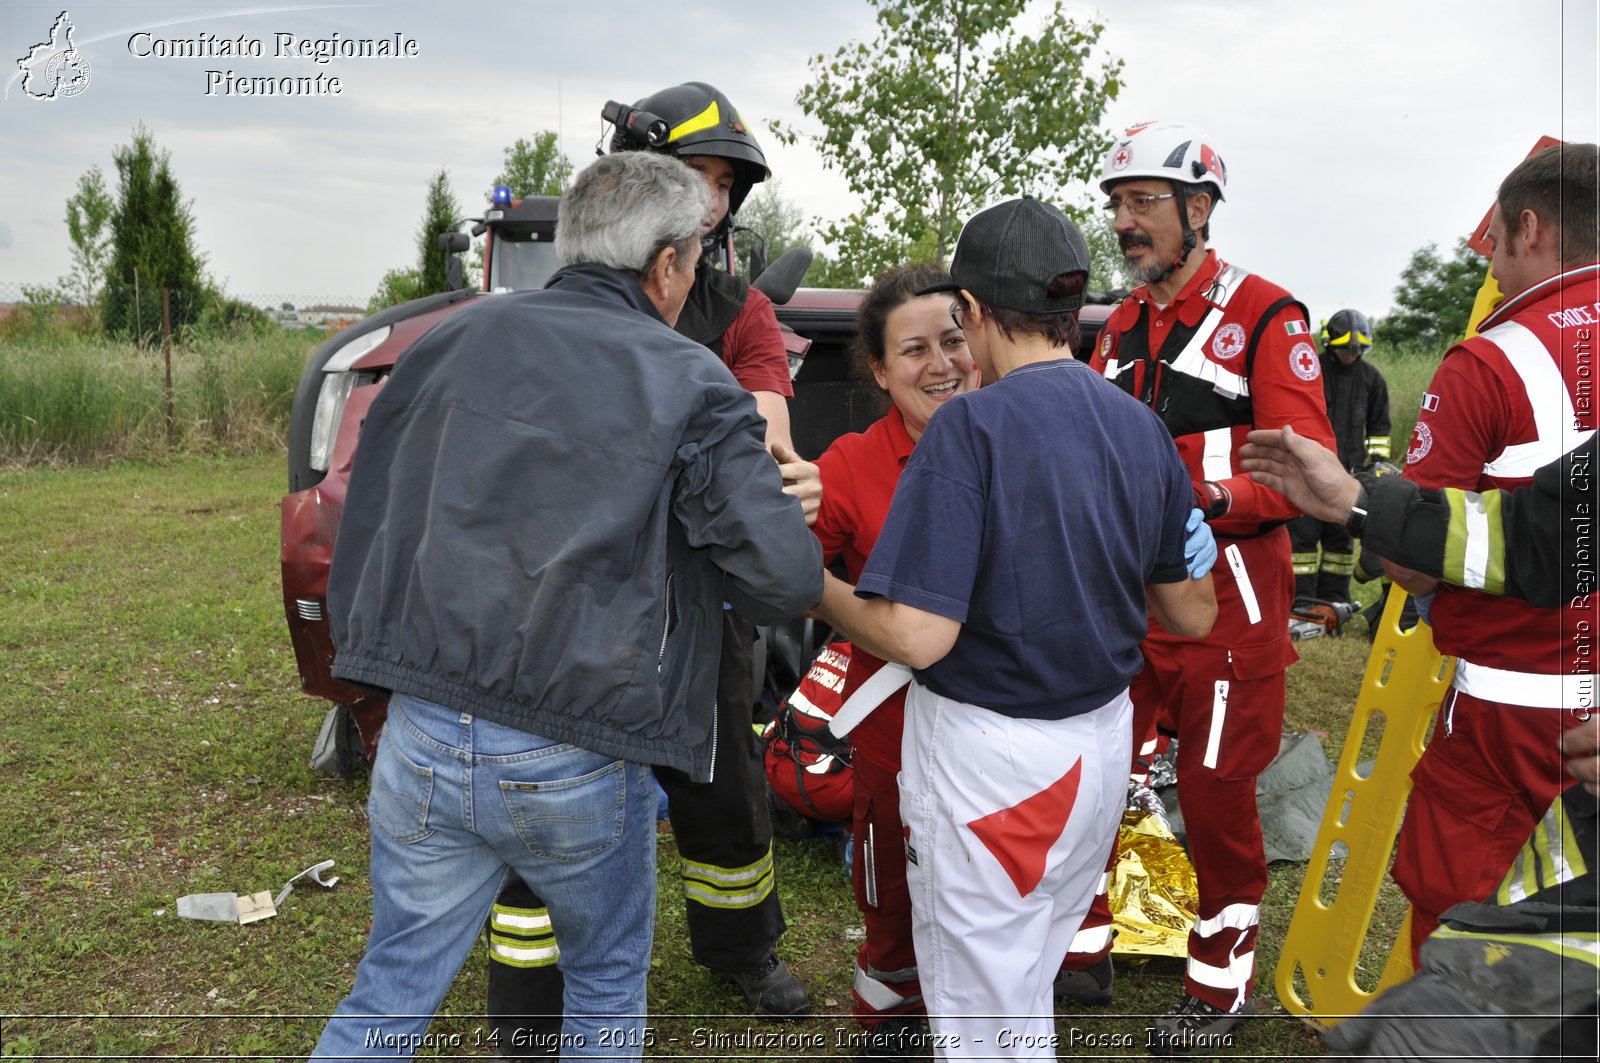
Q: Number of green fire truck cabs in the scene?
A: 0